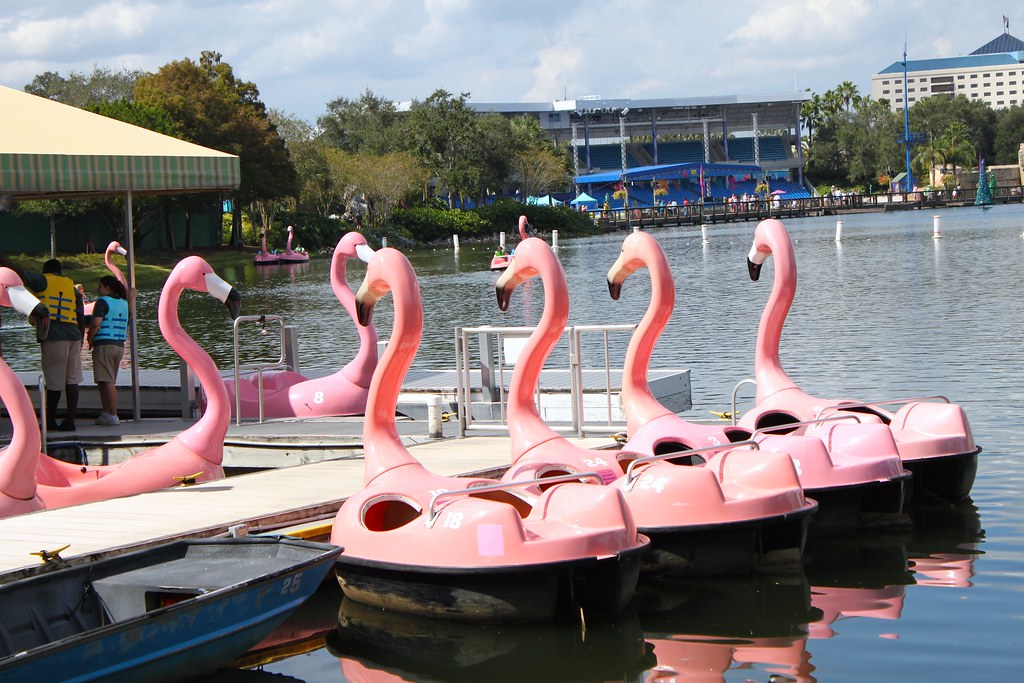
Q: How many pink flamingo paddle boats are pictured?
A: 11